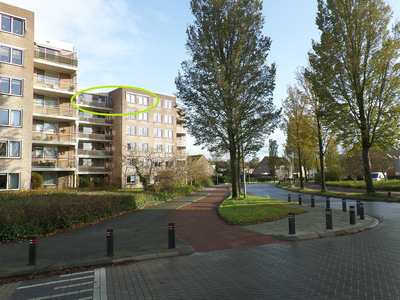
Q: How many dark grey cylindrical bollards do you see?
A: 13